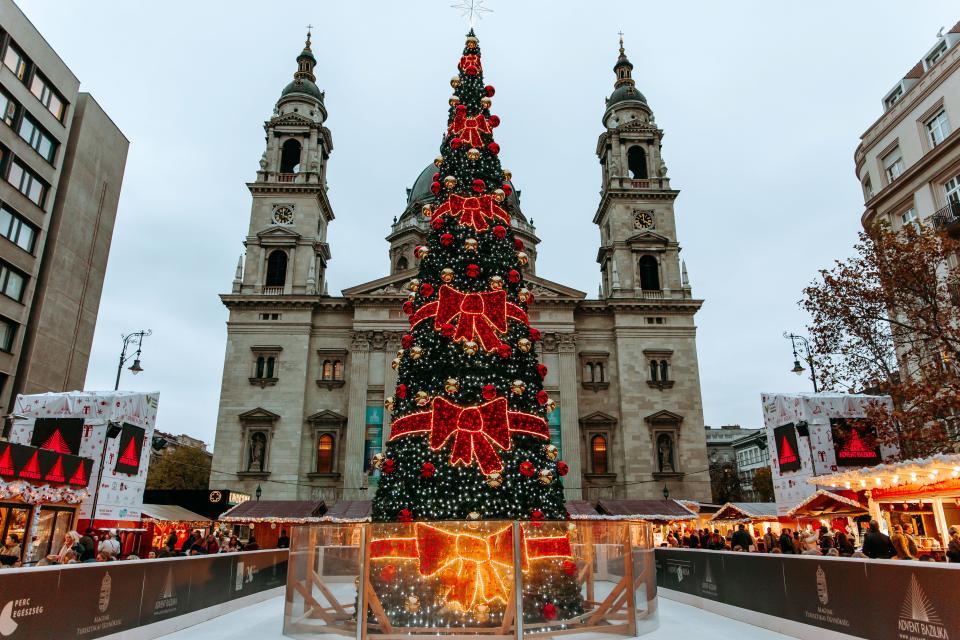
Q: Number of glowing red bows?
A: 6